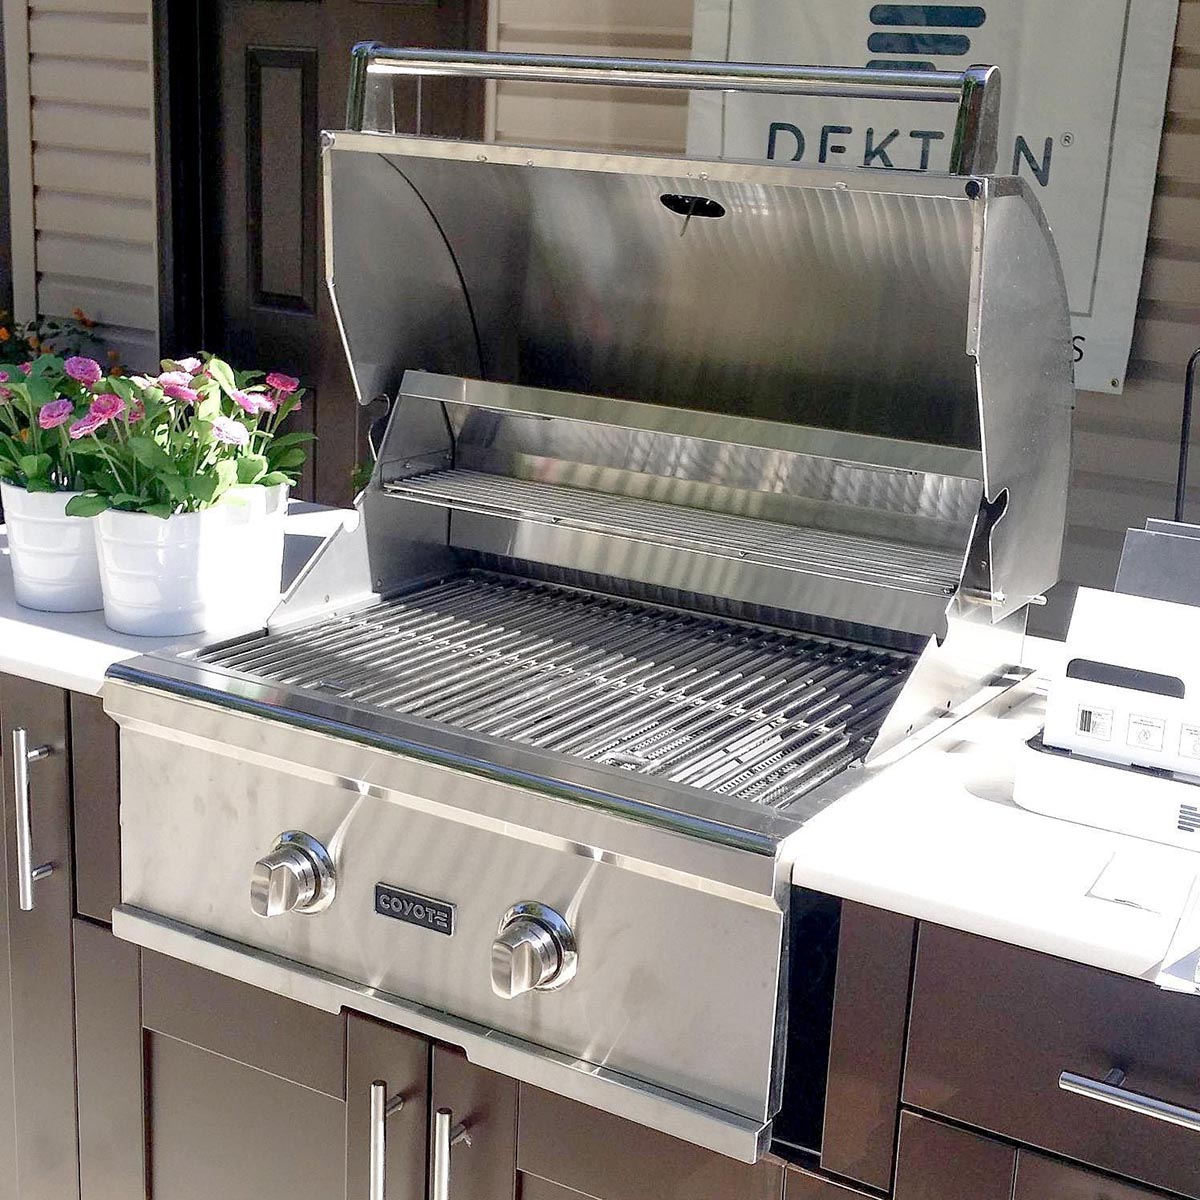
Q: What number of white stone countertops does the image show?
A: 2